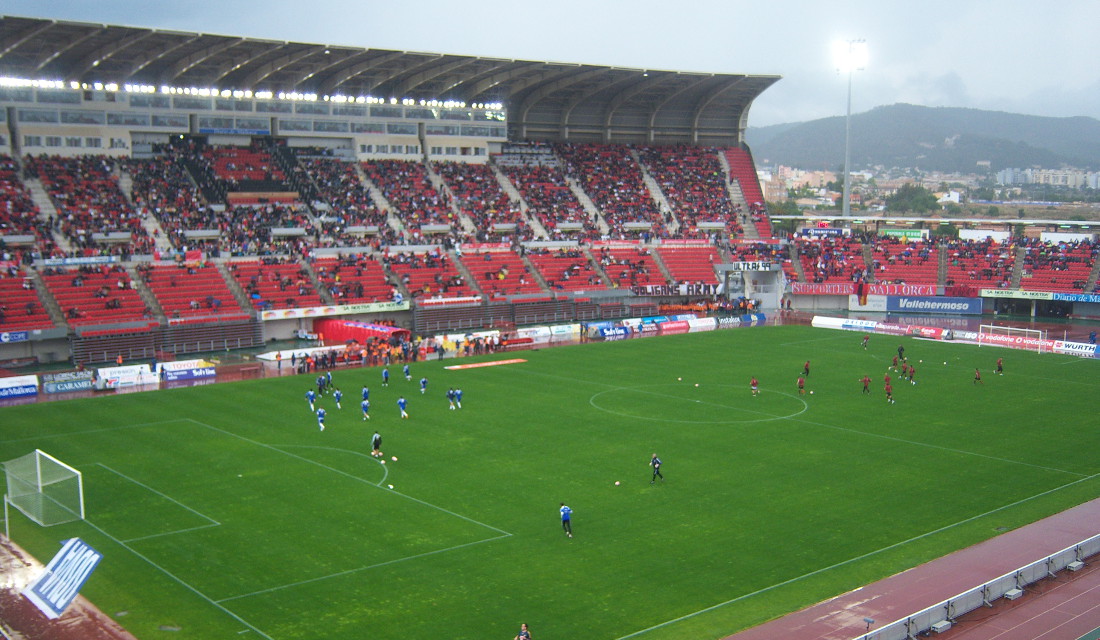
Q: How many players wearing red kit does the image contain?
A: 12